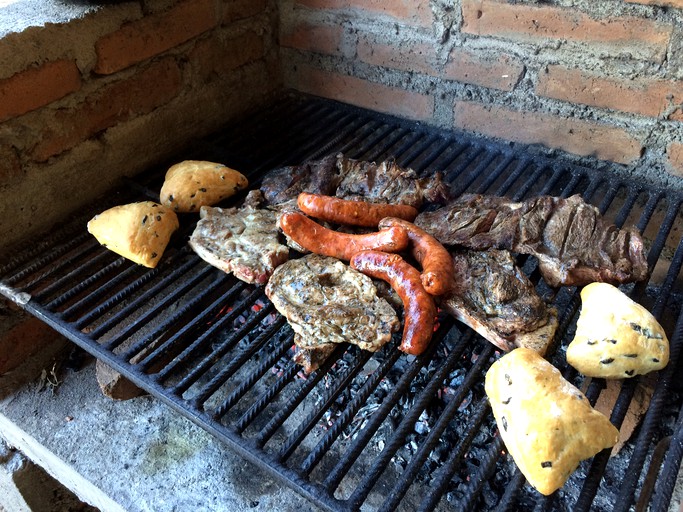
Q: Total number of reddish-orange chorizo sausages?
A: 4